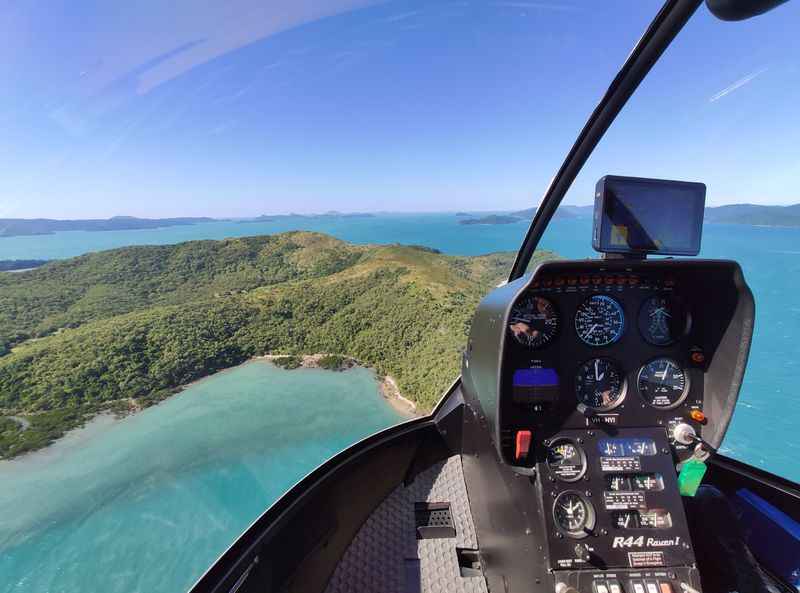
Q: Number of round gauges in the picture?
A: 7